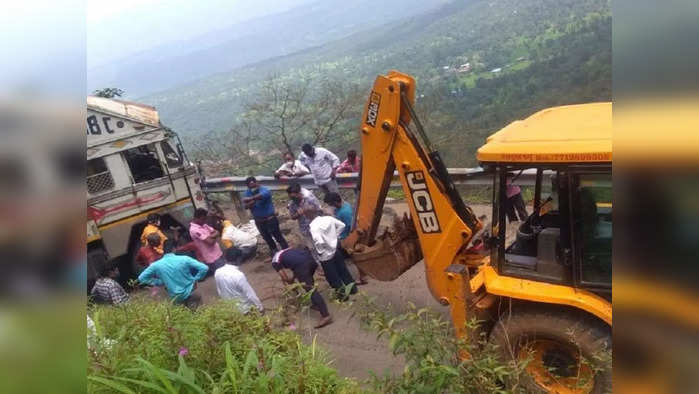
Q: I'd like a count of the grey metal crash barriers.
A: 1